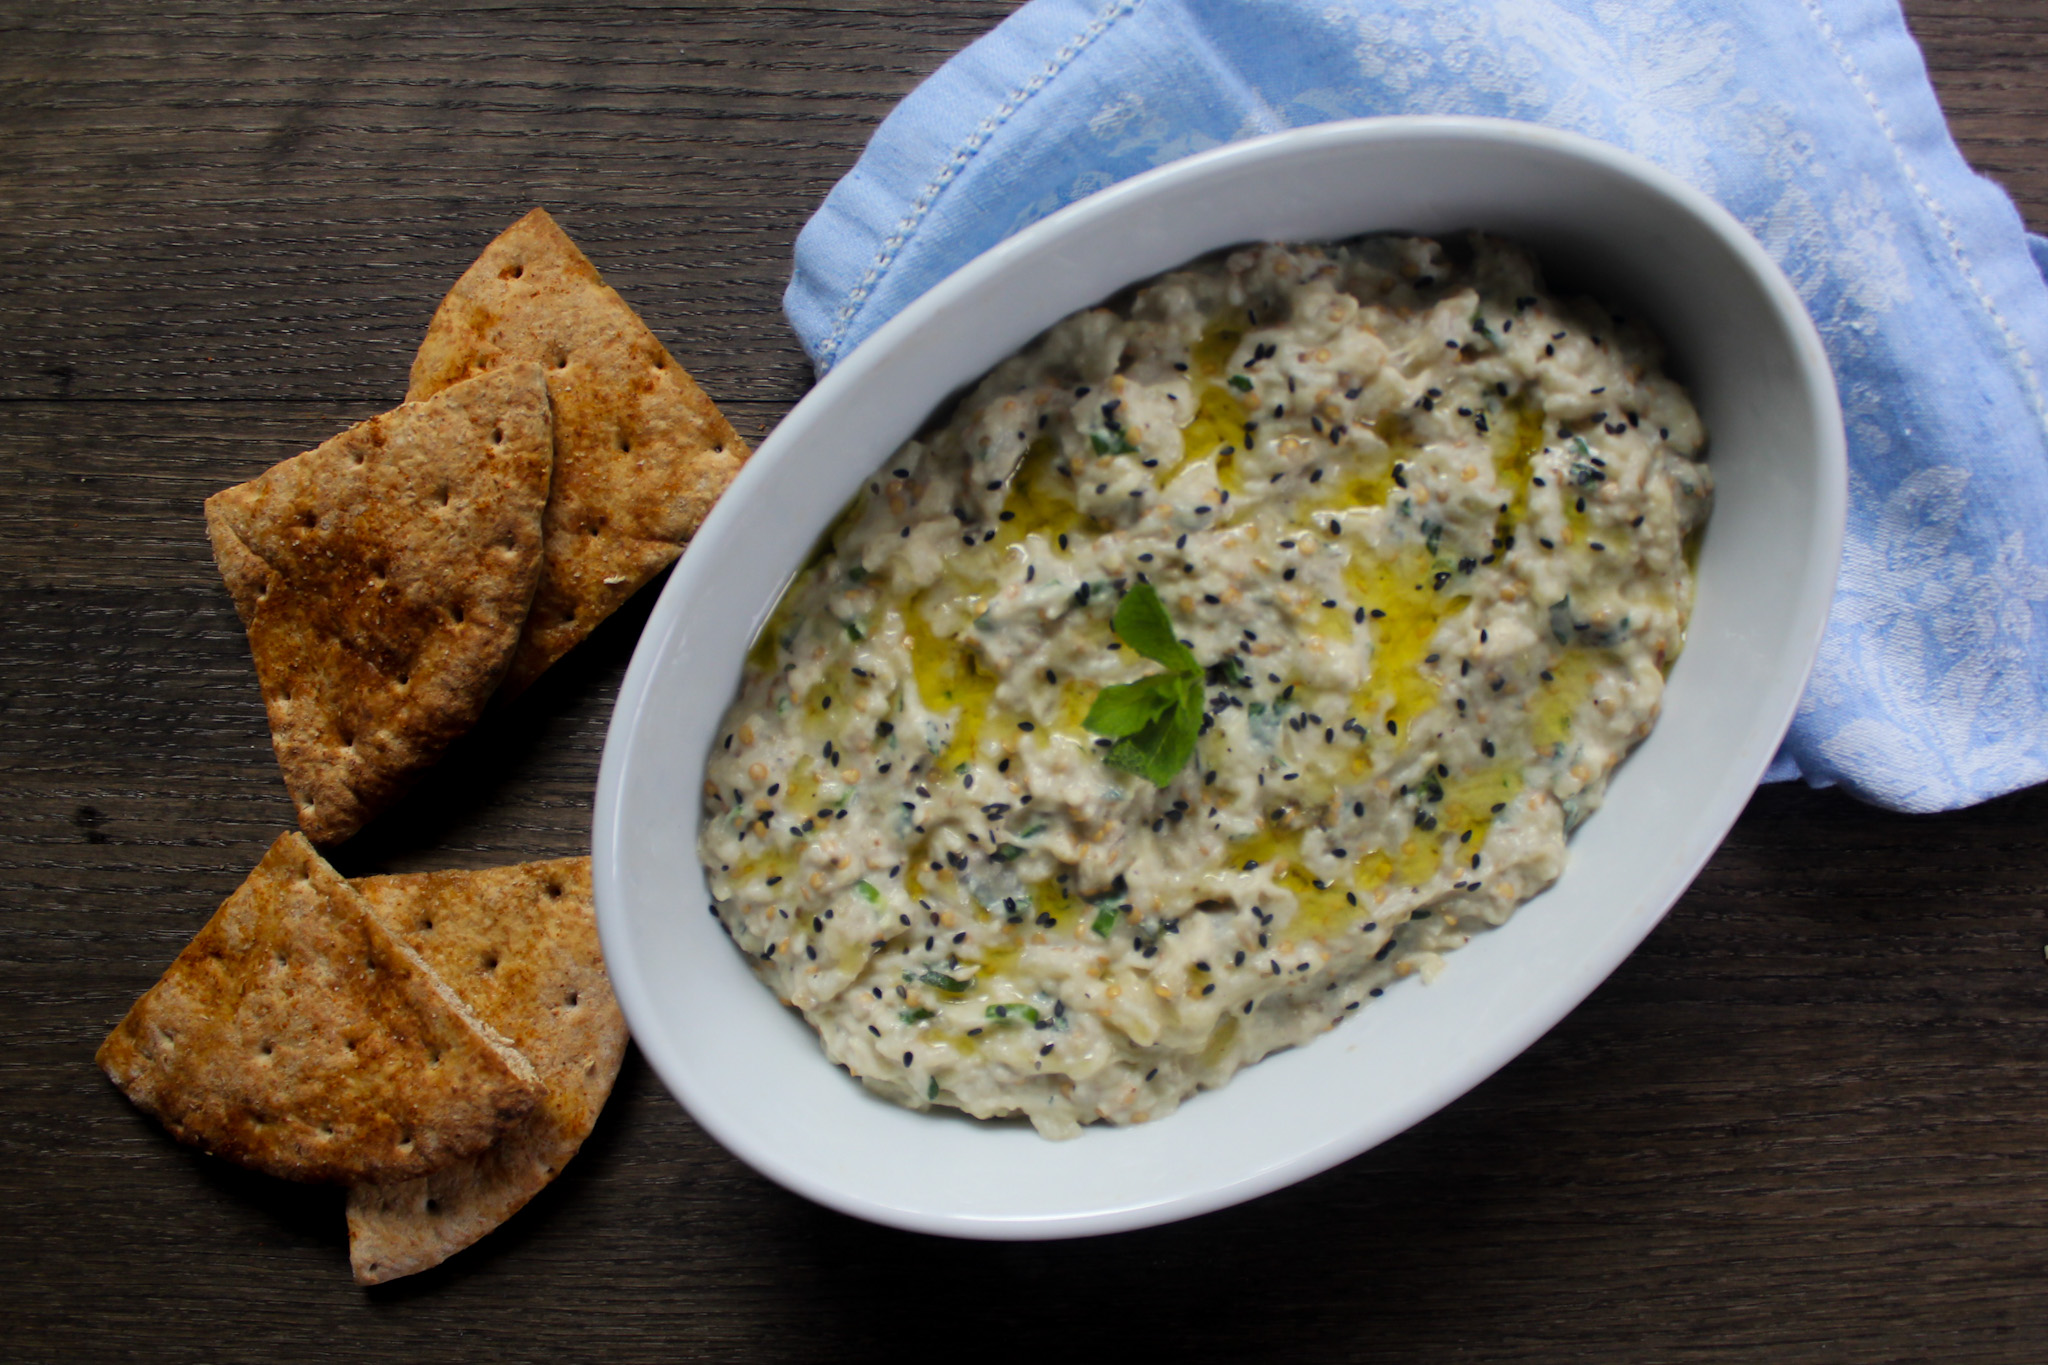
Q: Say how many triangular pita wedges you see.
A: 4